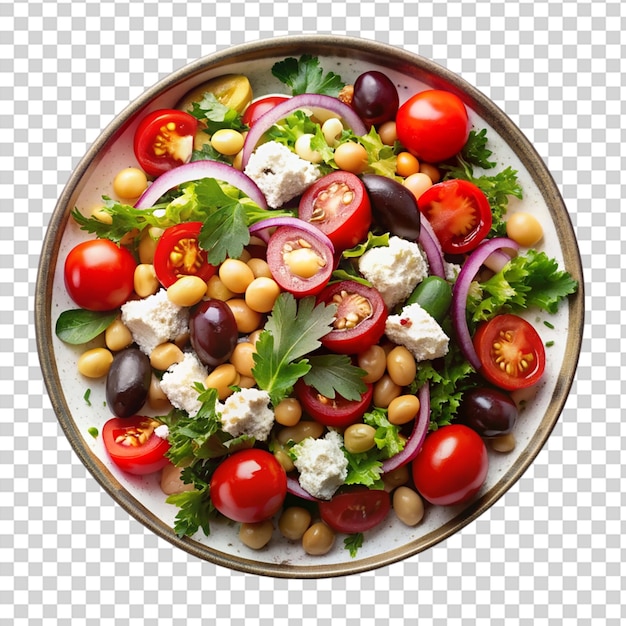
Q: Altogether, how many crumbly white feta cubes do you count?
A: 7